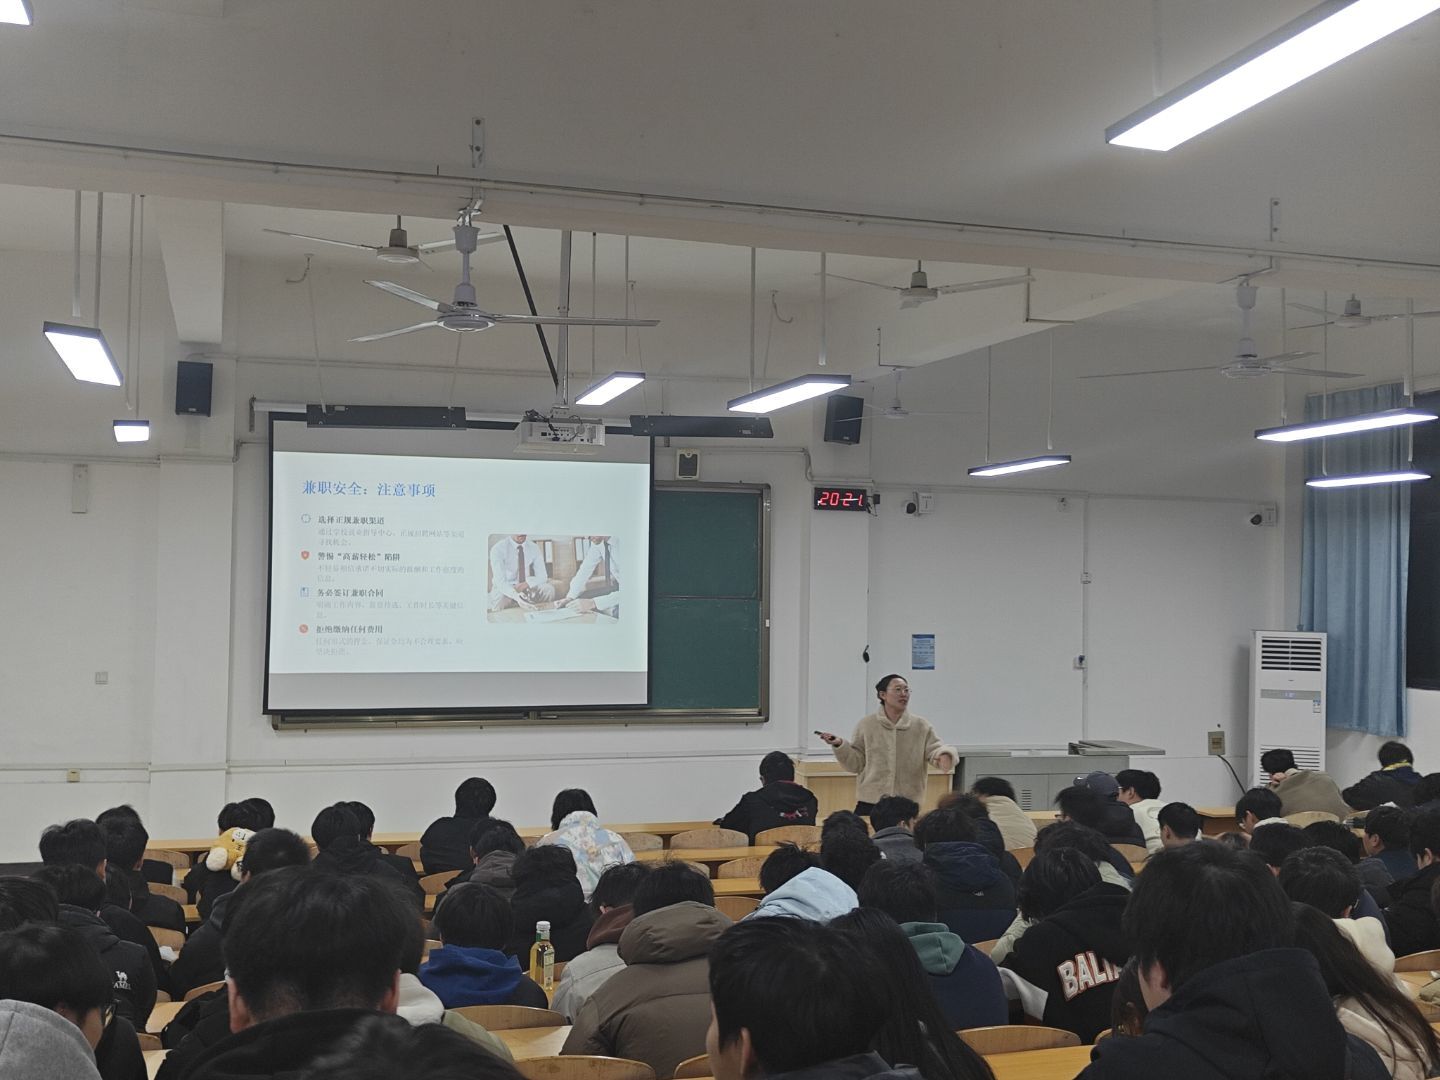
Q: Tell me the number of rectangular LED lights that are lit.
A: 9